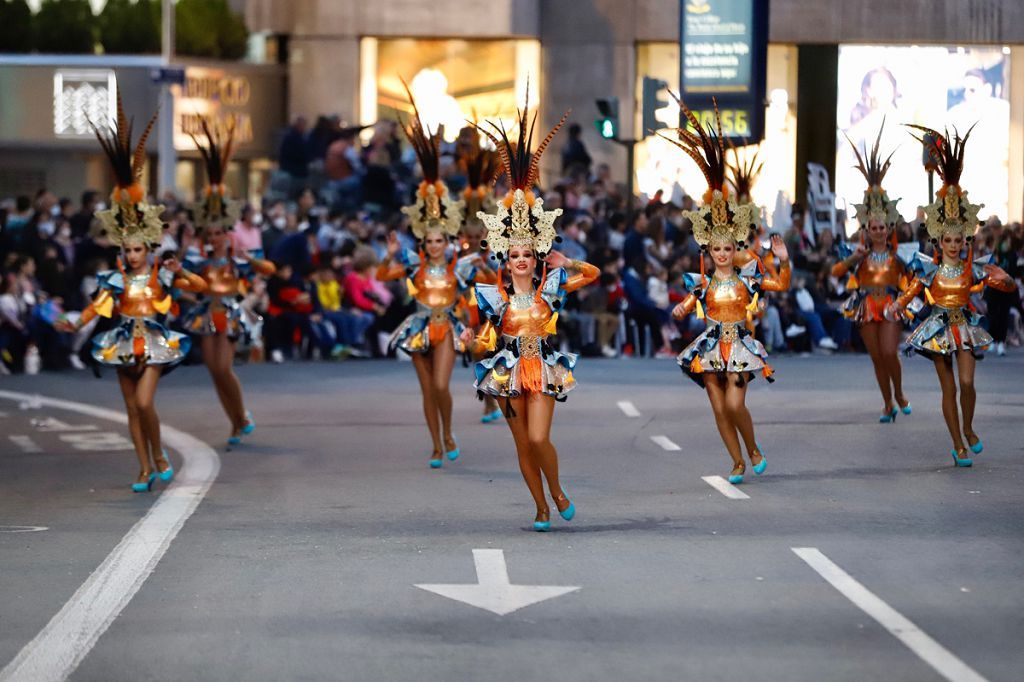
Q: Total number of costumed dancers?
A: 9